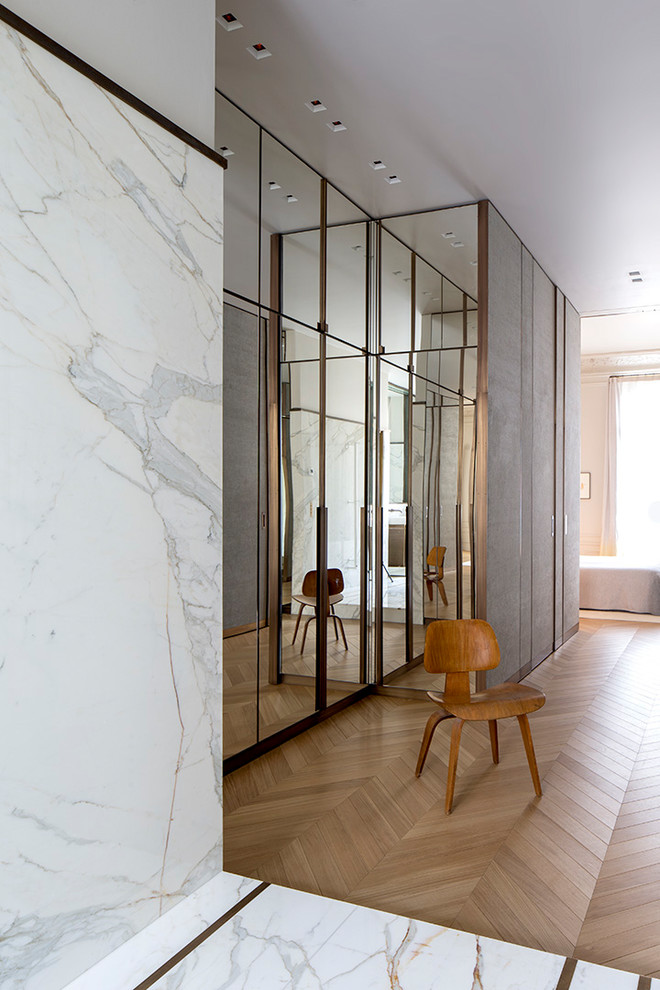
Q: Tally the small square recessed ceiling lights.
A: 8